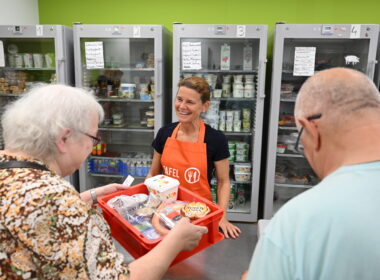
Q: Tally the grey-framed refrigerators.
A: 4